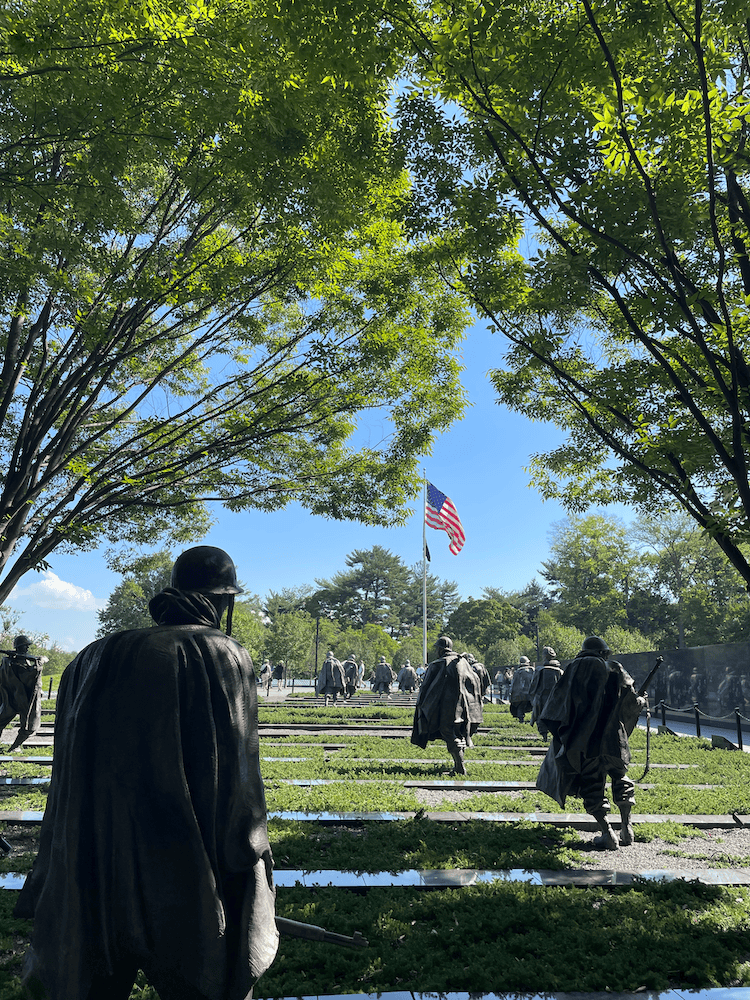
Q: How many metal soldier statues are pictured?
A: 11